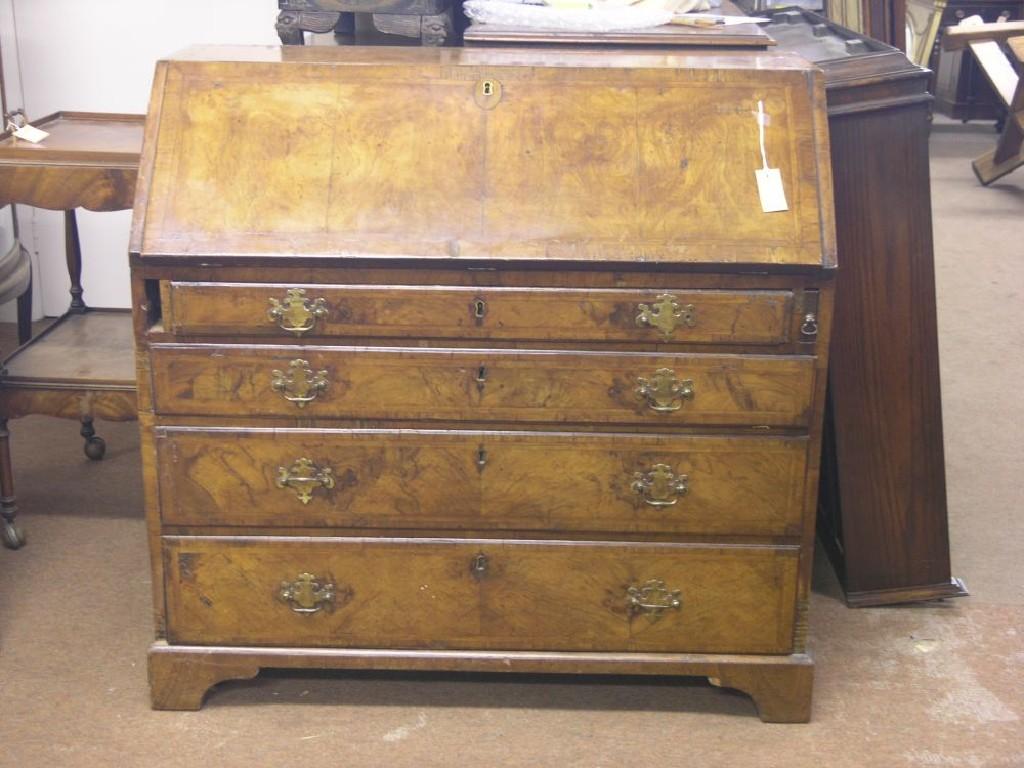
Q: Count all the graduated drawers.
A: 4